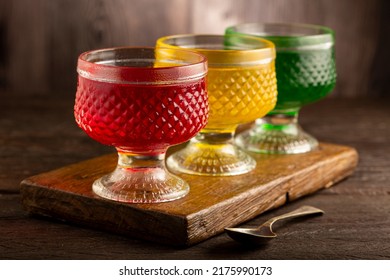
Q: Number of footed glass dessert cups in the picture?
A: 3